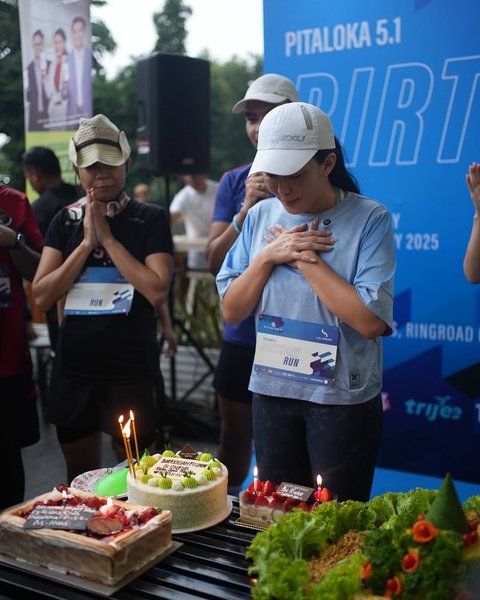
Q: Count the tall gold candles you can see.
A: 4